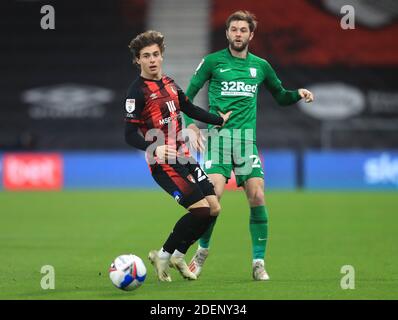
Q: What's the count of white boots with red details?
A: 2